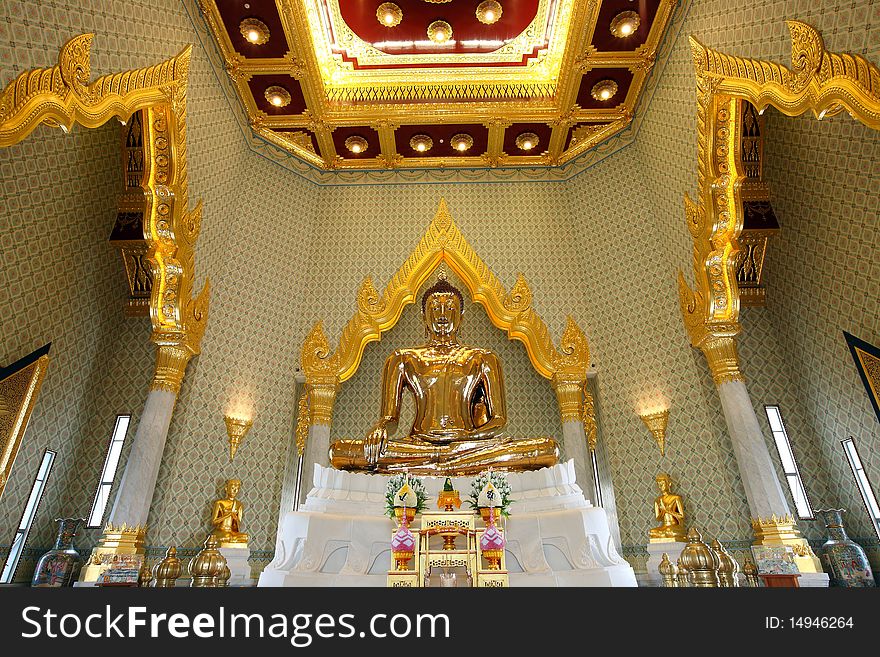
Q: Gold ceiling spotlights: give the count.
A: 11